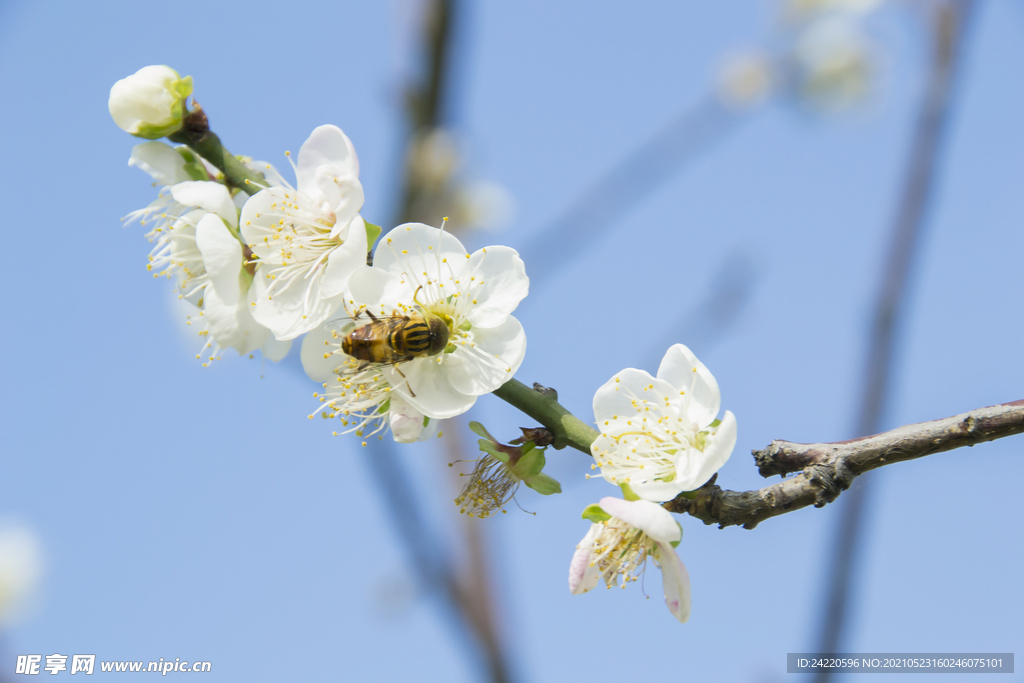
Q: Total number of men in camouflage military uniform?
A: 0